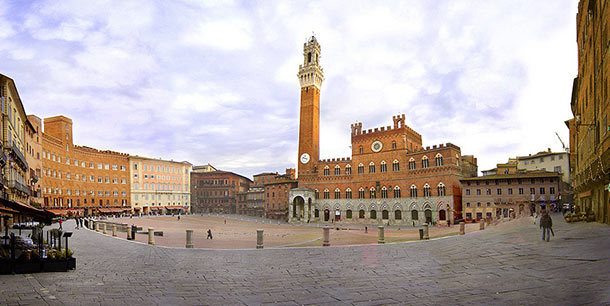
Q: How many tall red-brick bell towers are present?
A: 1